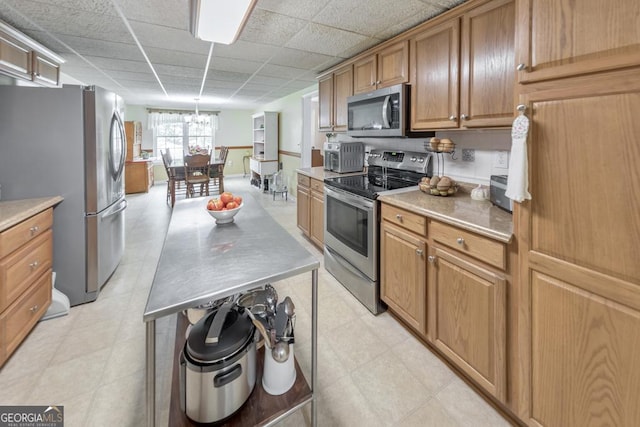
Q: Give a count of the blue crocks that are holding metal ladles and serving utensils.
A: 0